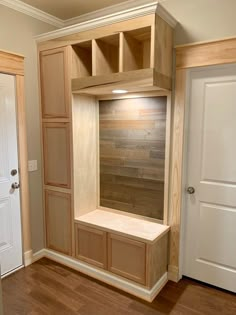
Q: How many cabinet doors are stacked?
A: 3